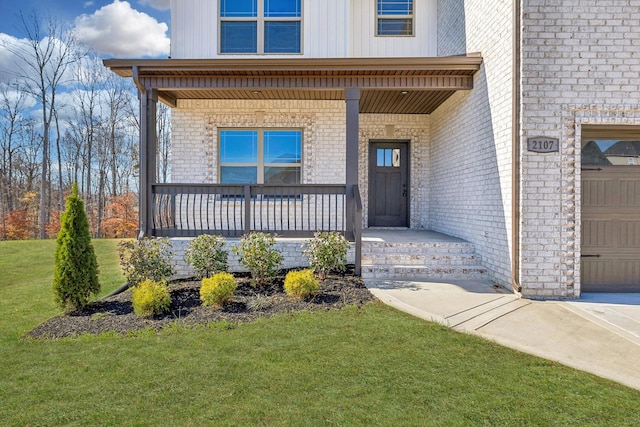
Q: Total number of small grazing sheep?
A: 0